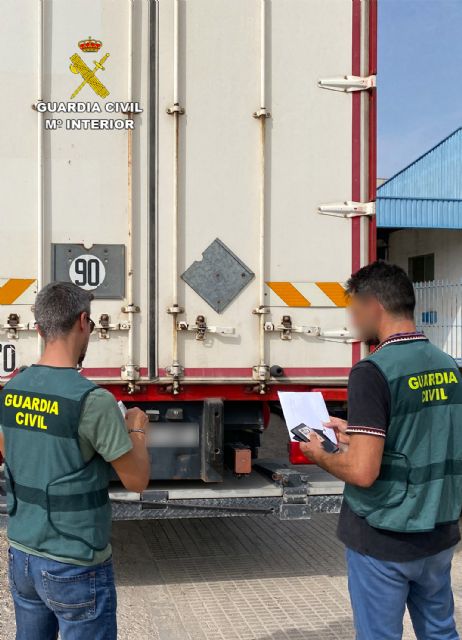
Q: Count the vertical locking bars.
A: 4